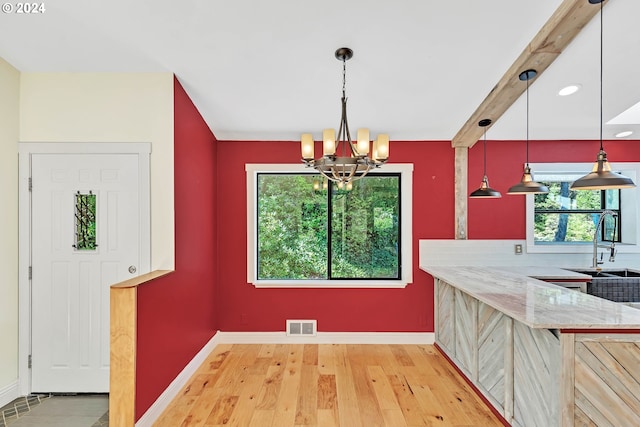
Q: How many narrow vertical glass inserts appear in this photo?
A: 1